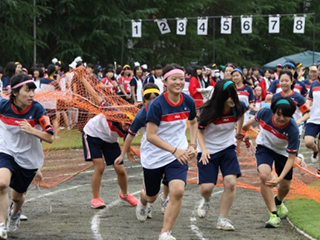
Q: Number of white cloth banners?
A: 8